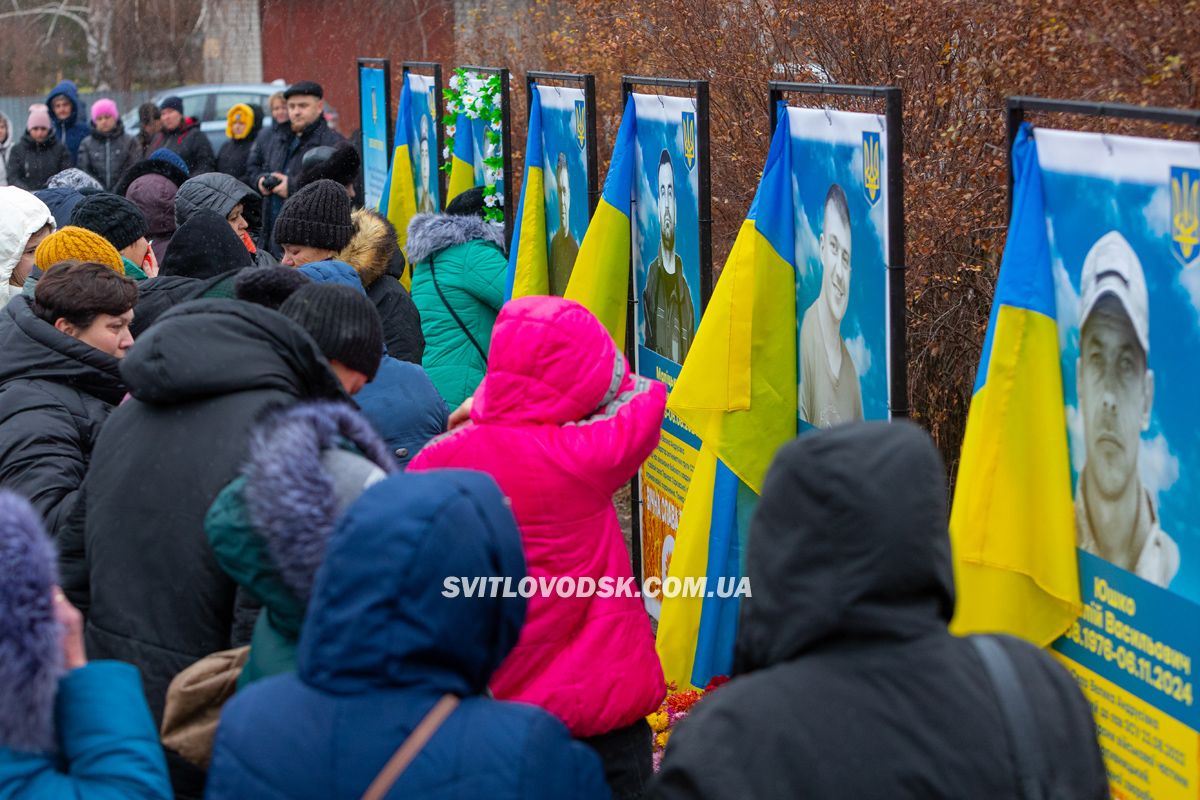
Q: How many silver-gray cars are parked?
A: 1